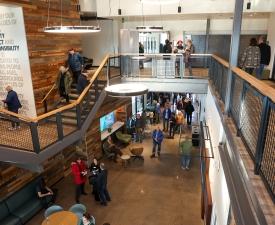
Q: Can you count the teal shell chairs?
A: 3